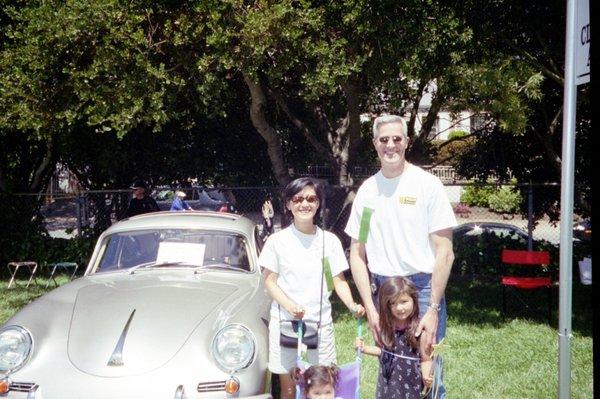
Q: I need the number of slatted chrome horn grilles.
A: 2